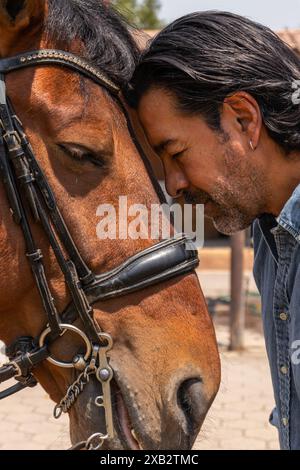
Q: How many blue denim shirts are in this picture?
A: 1